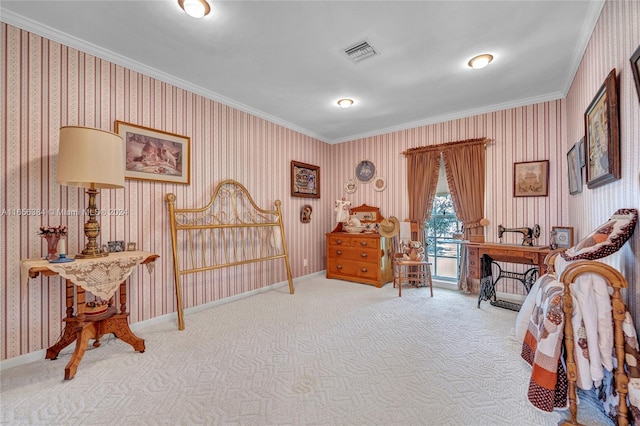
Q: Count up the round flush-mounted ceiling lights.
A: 3